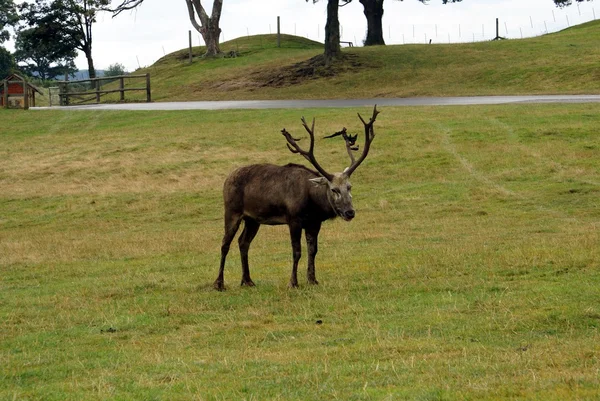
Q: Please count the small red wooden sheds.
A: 1